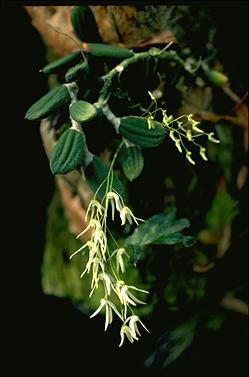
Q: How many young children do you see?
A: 0